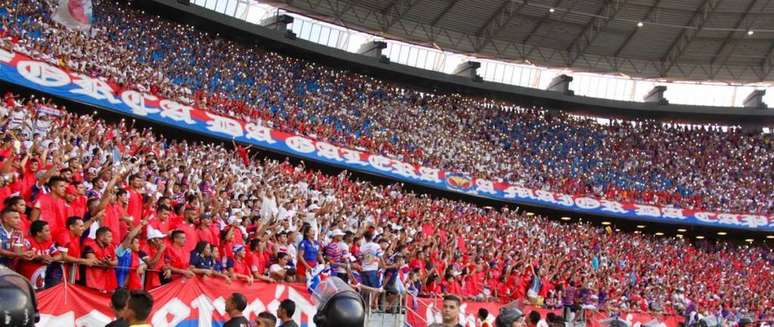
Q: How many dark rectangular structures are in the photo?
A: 6